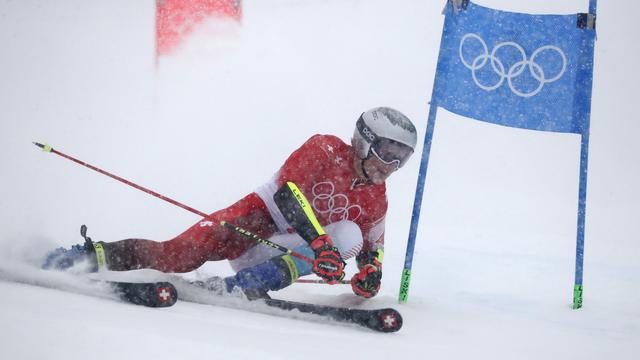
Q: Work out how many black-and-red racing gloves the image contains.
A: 2